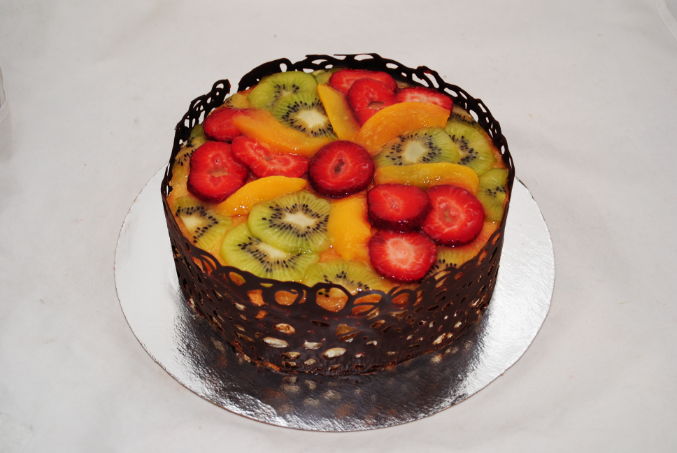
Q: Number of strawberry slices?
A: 10